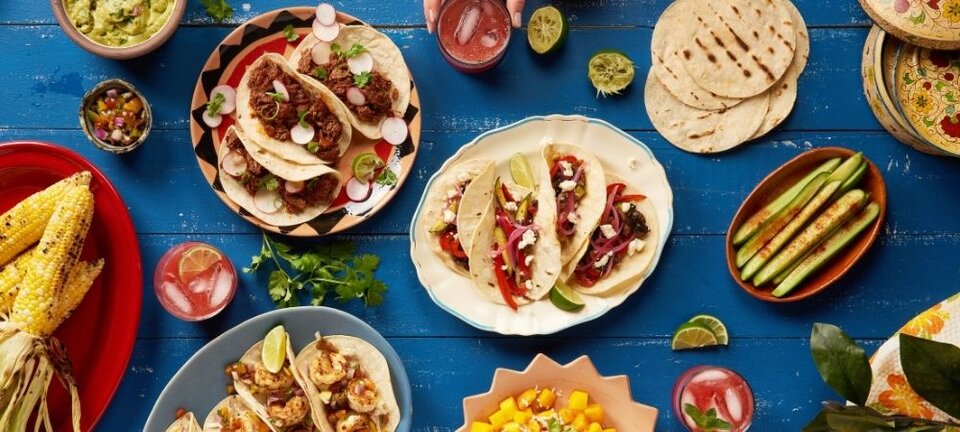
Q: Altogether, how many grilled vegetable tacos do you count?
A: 4